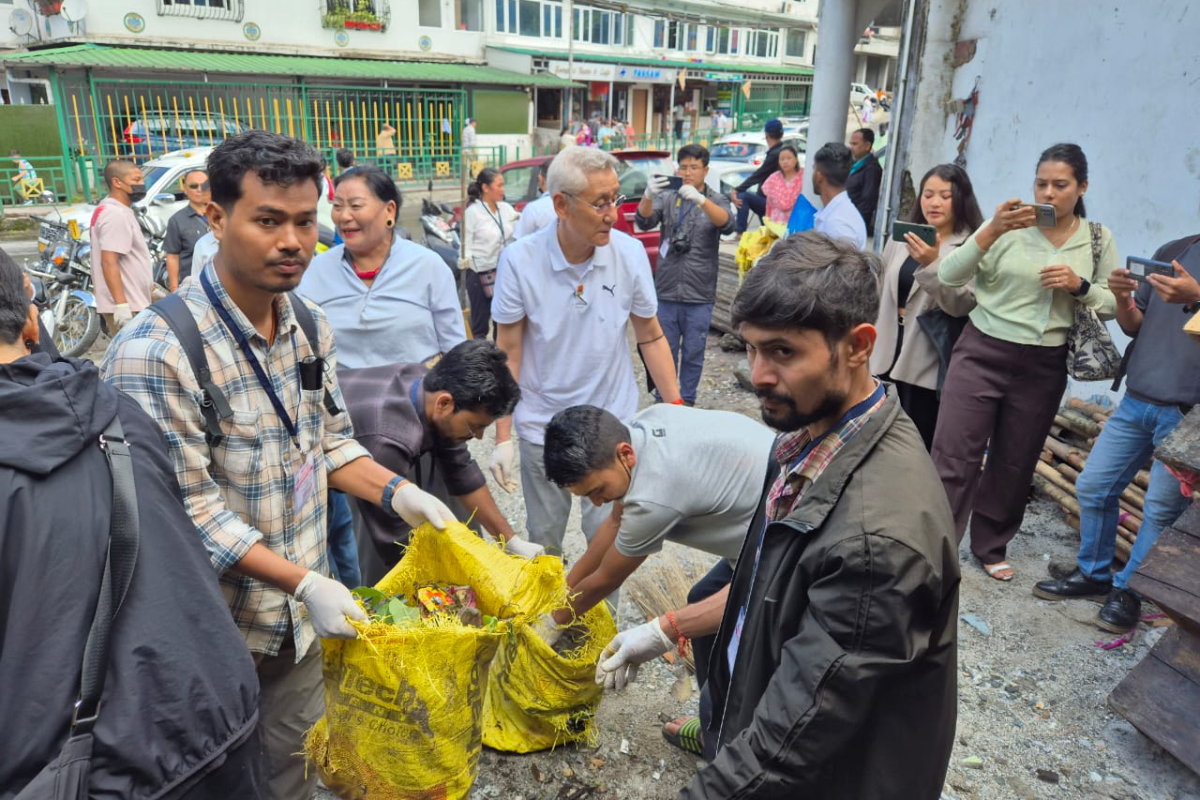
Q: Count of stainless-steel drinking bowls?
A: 0